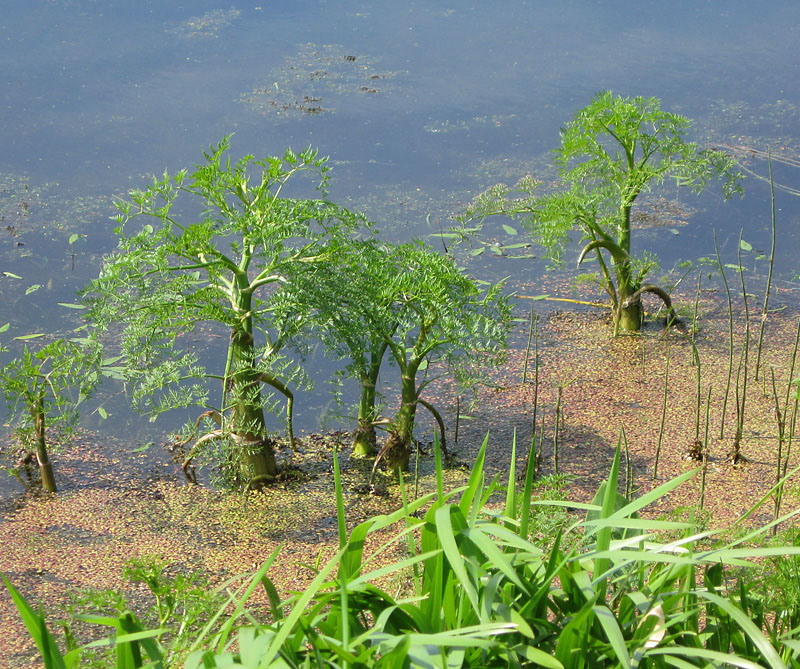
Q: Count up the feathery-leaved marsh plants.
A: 5